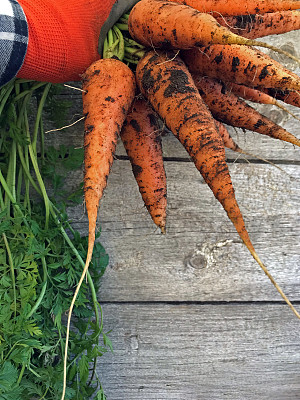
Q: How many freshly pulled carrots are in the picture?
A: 11